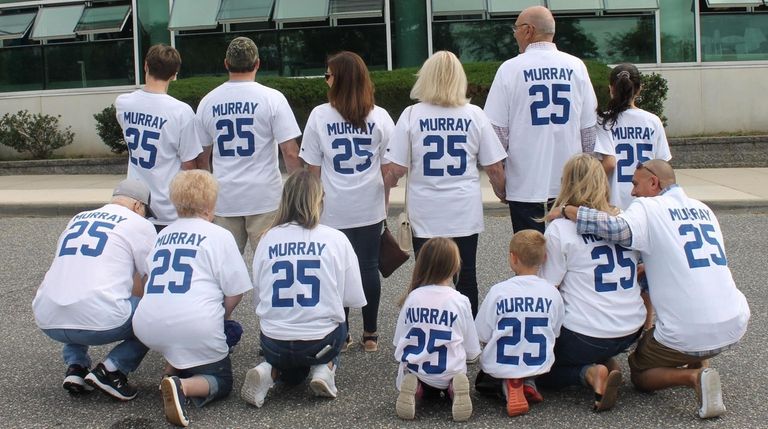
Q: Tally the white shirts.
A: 13